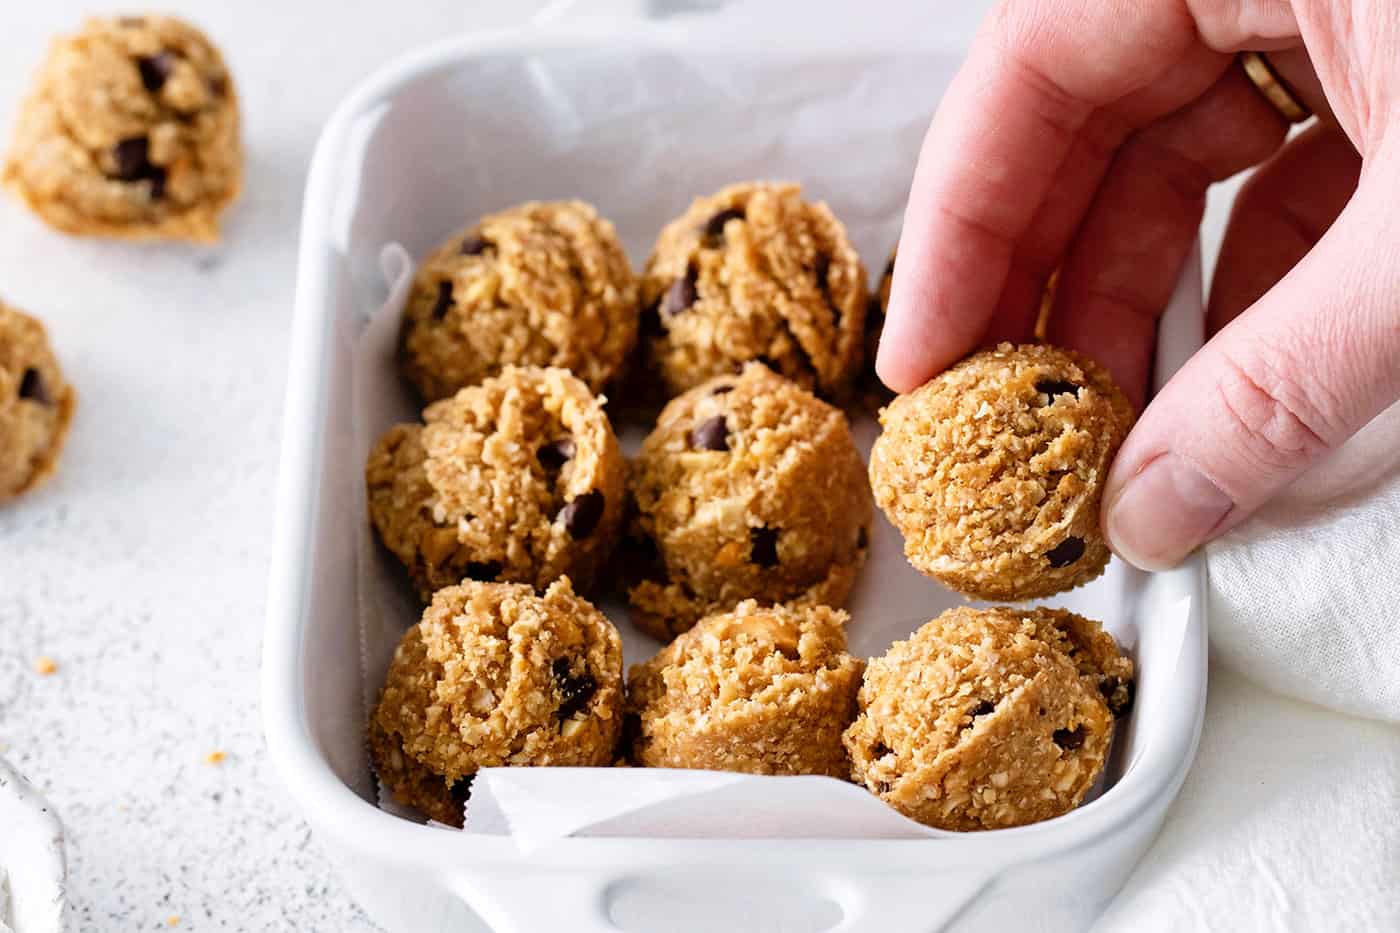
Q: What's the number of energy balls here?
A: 11